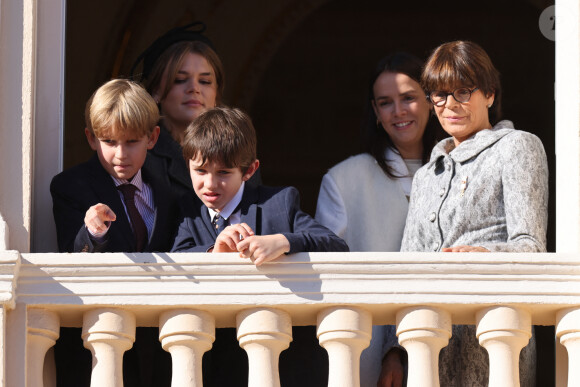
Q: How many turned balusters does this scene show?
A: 8